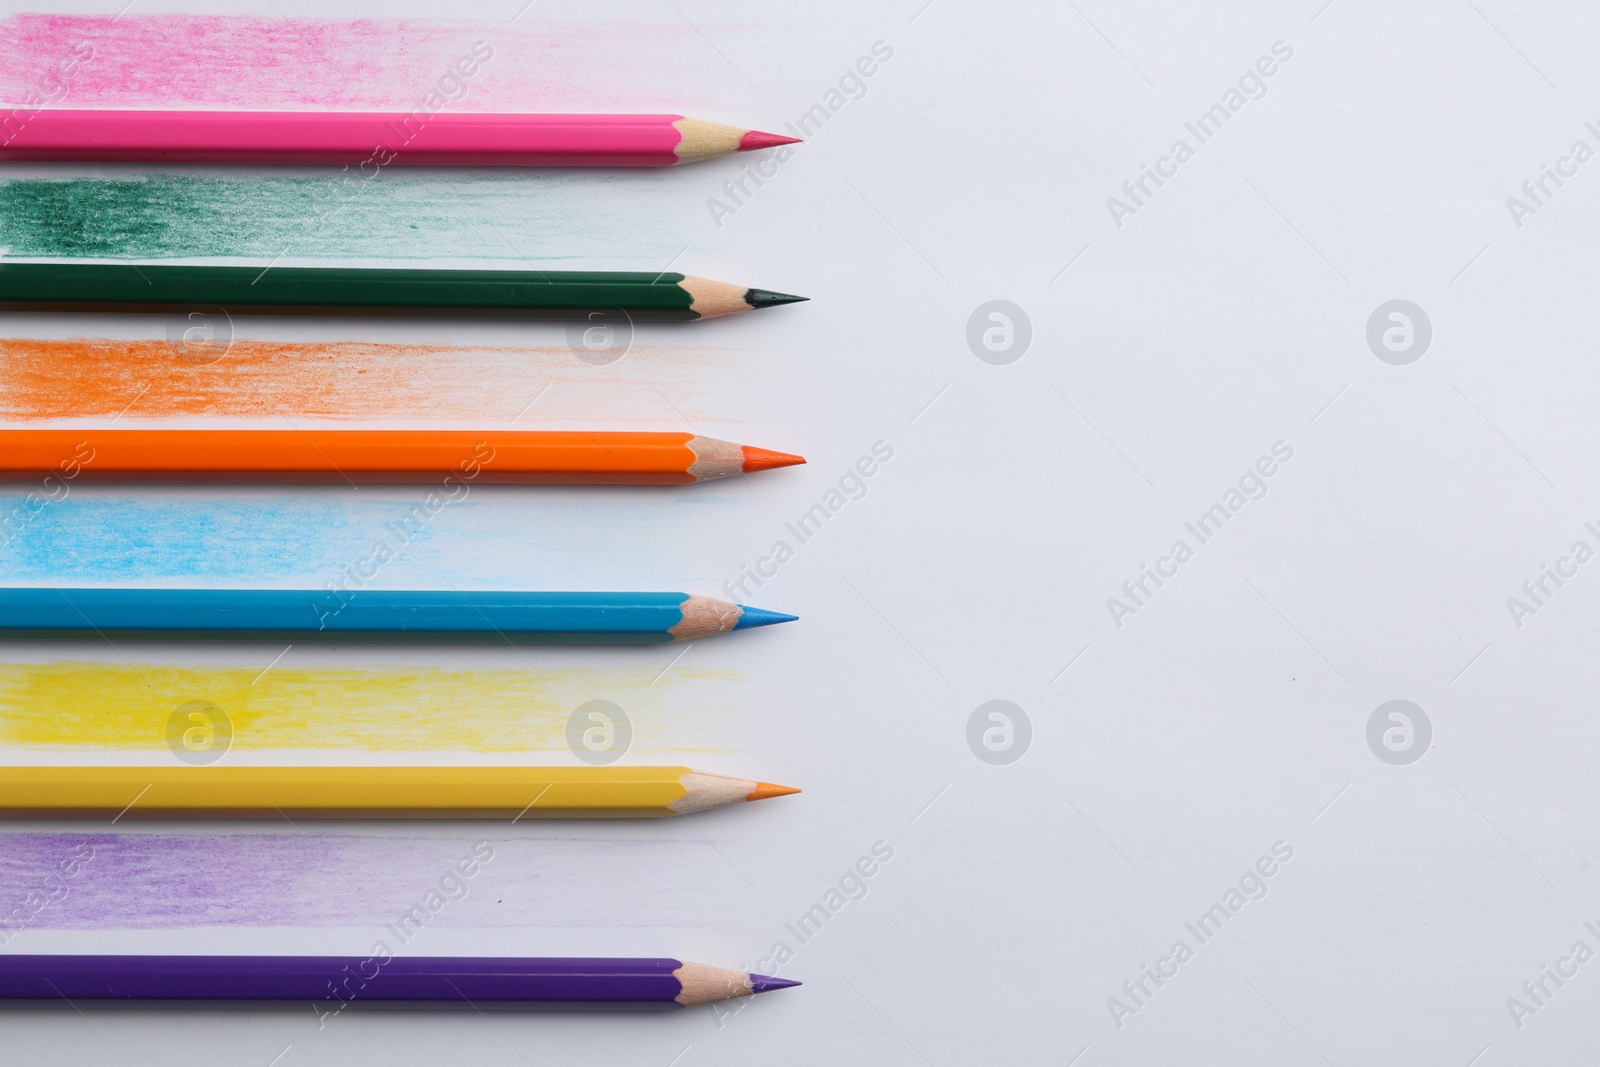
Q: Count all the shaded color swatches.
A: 6